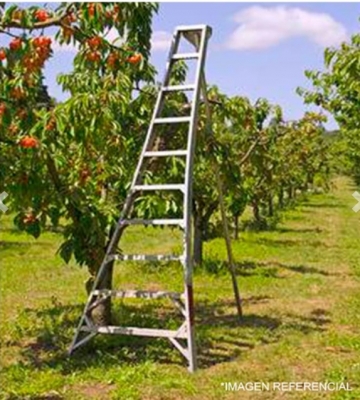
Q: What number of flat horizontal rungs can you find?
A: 9